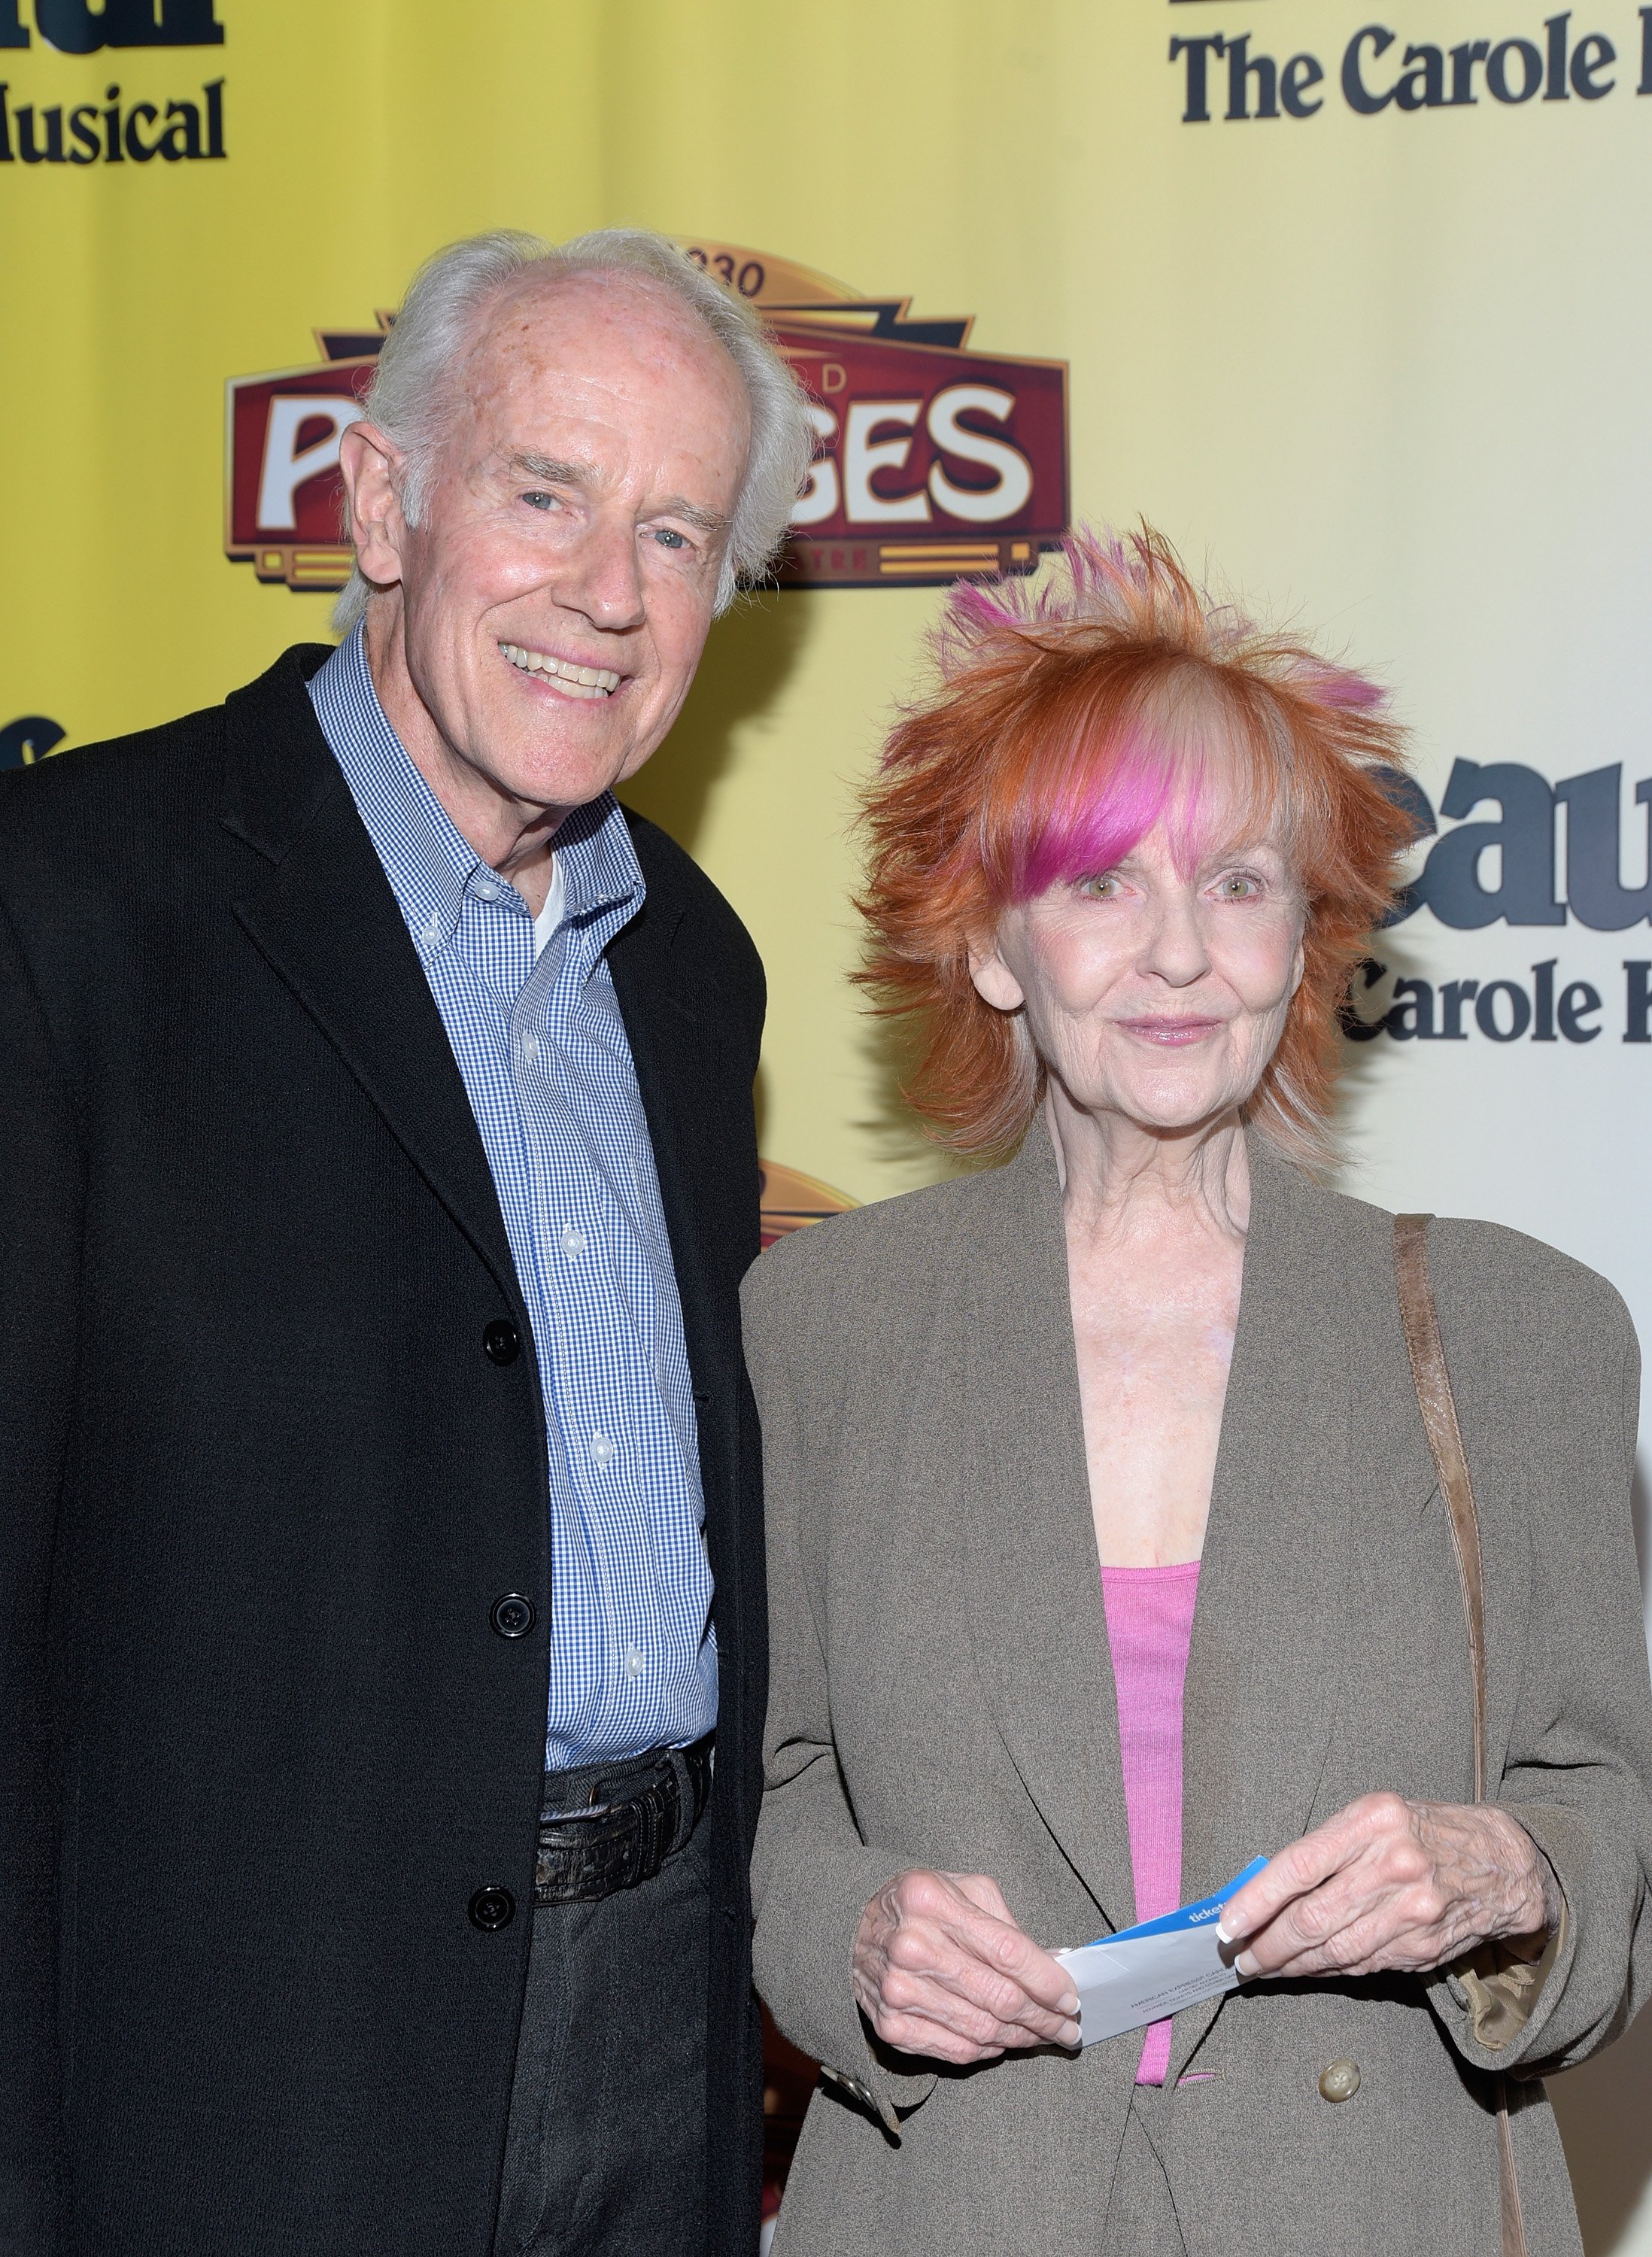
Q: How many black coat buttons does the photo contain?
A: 3